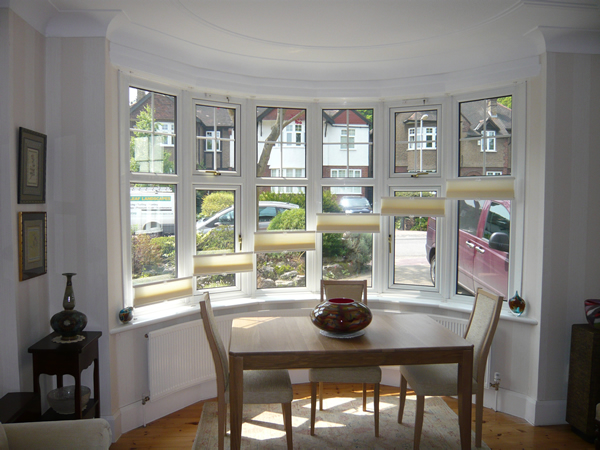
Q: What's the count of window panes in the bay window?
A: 12